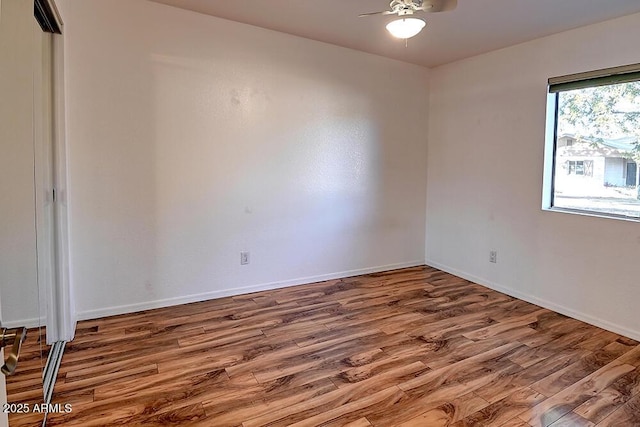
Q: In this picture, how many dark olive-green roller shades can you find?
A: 1